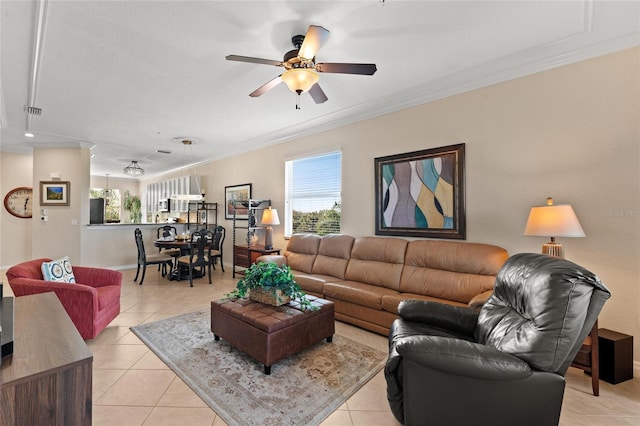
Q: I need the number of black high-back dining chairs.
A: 4